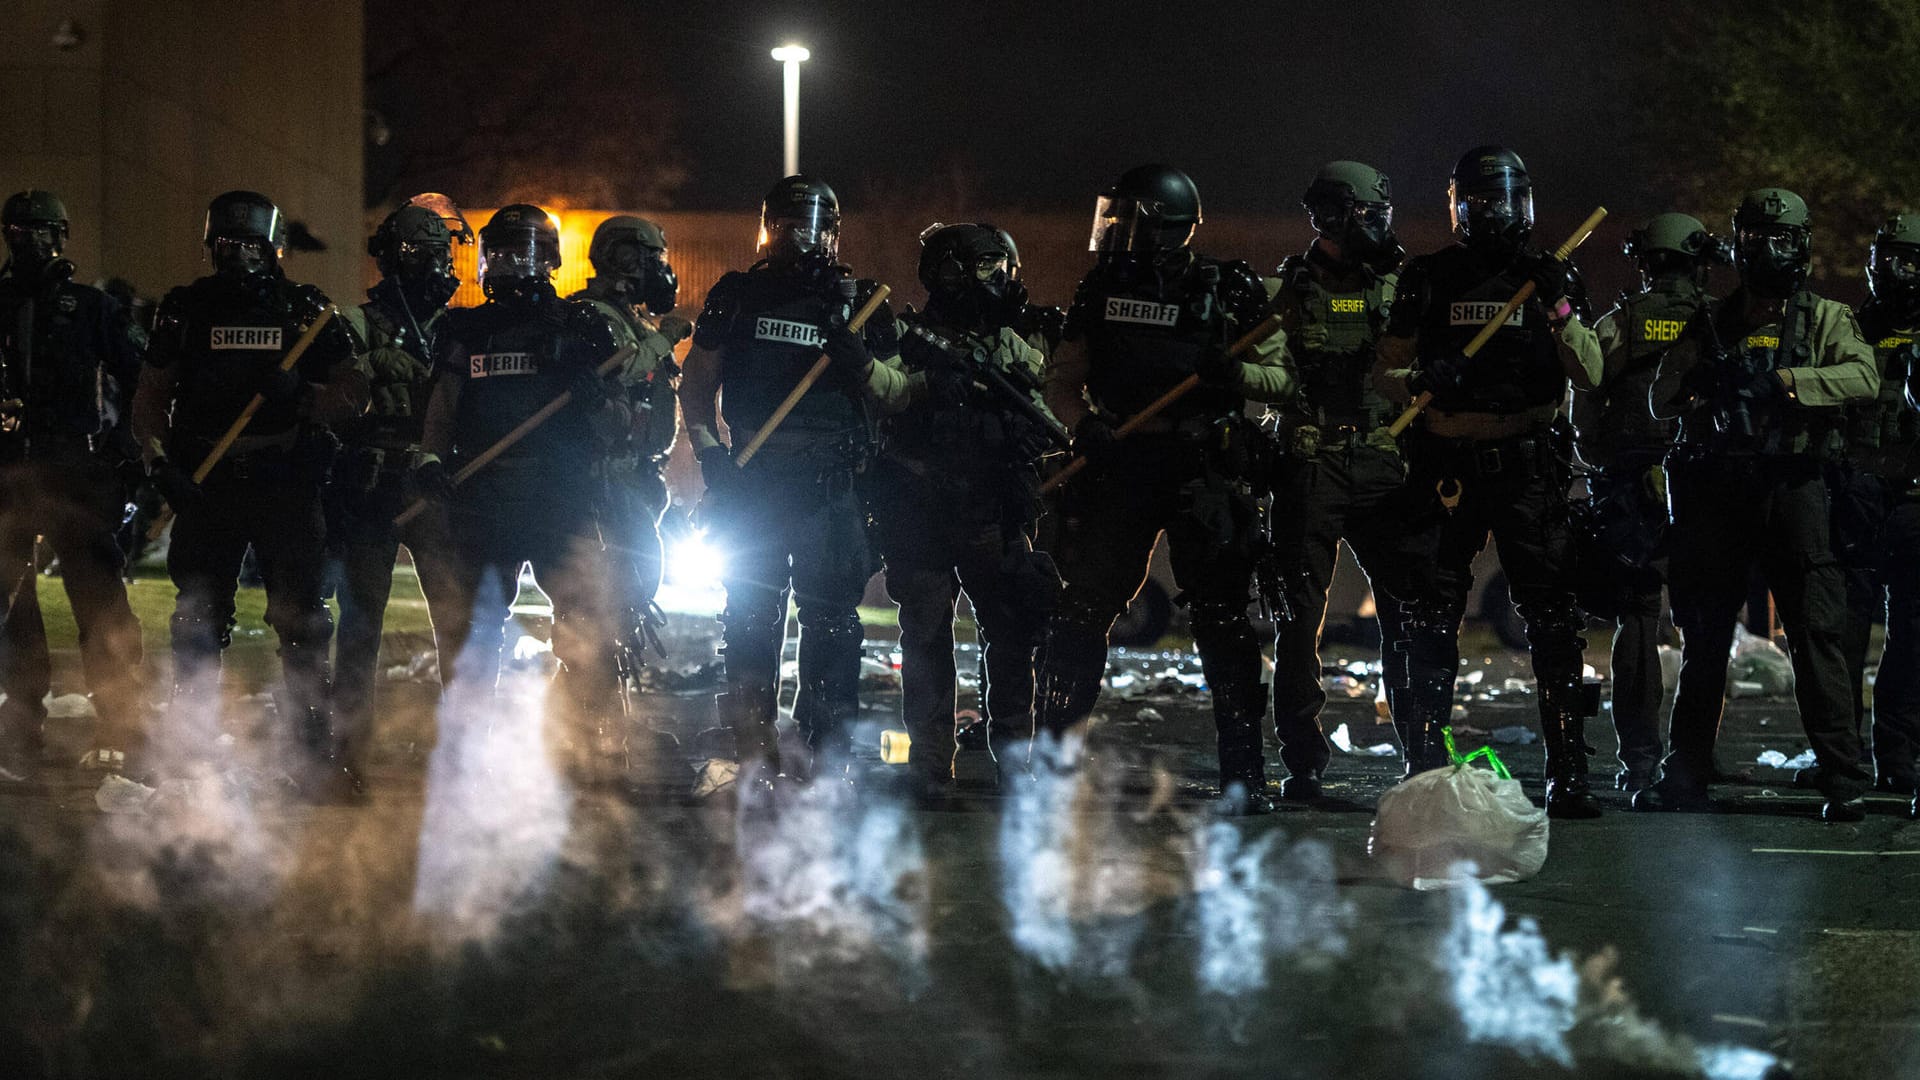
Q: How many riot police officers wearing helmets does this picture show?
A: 14